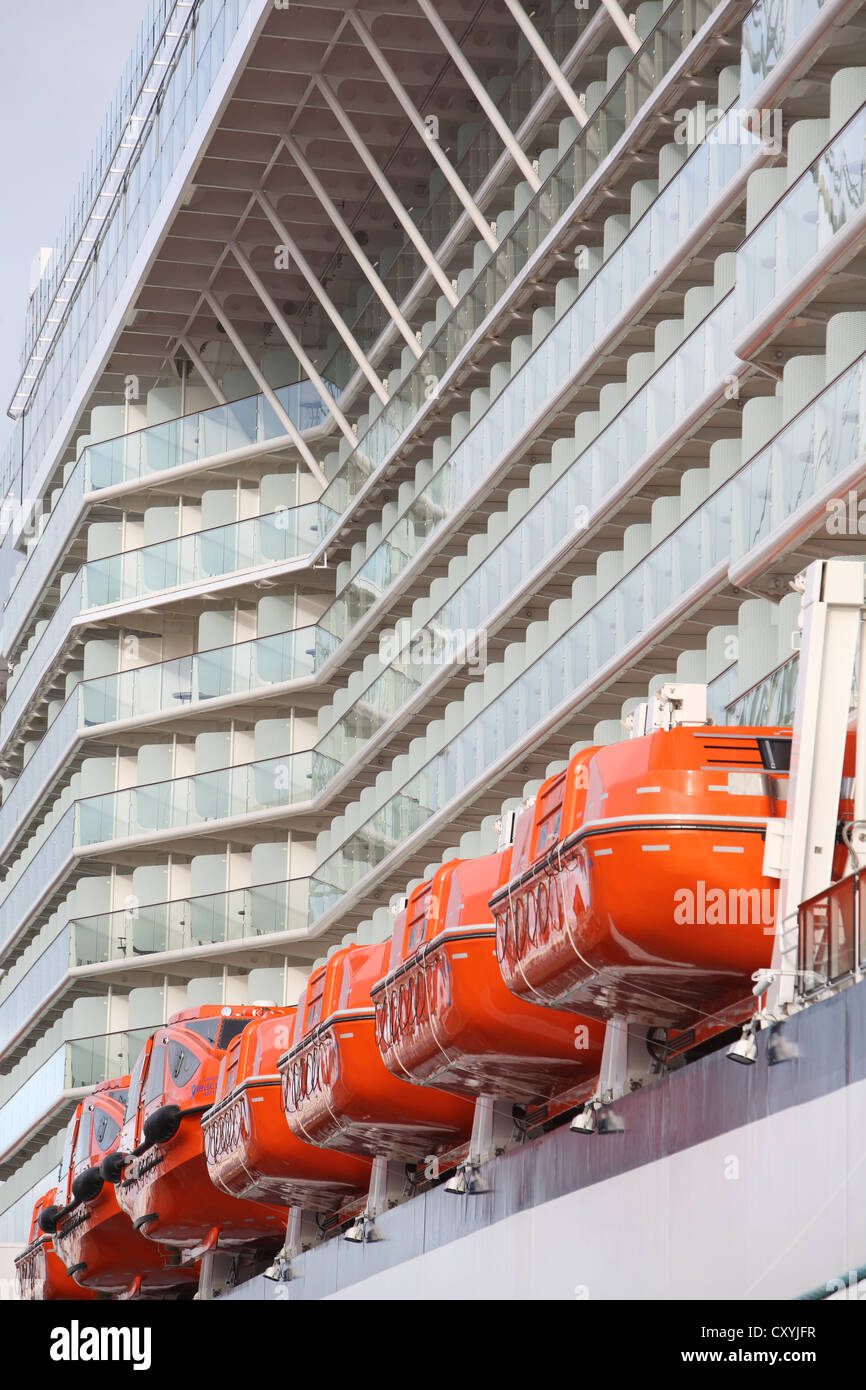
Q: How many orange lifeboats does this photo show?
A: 7